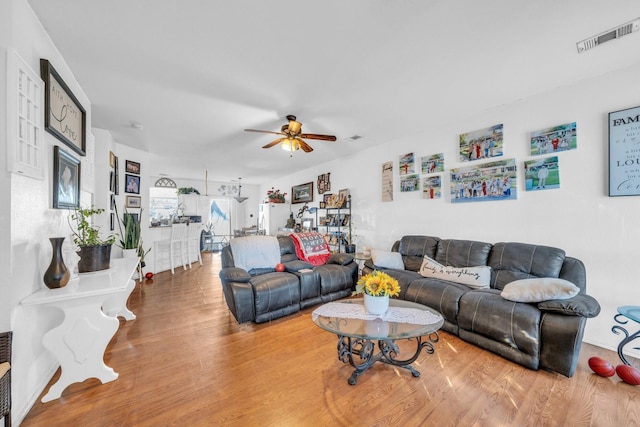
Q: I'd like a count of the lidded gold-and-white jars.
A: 0